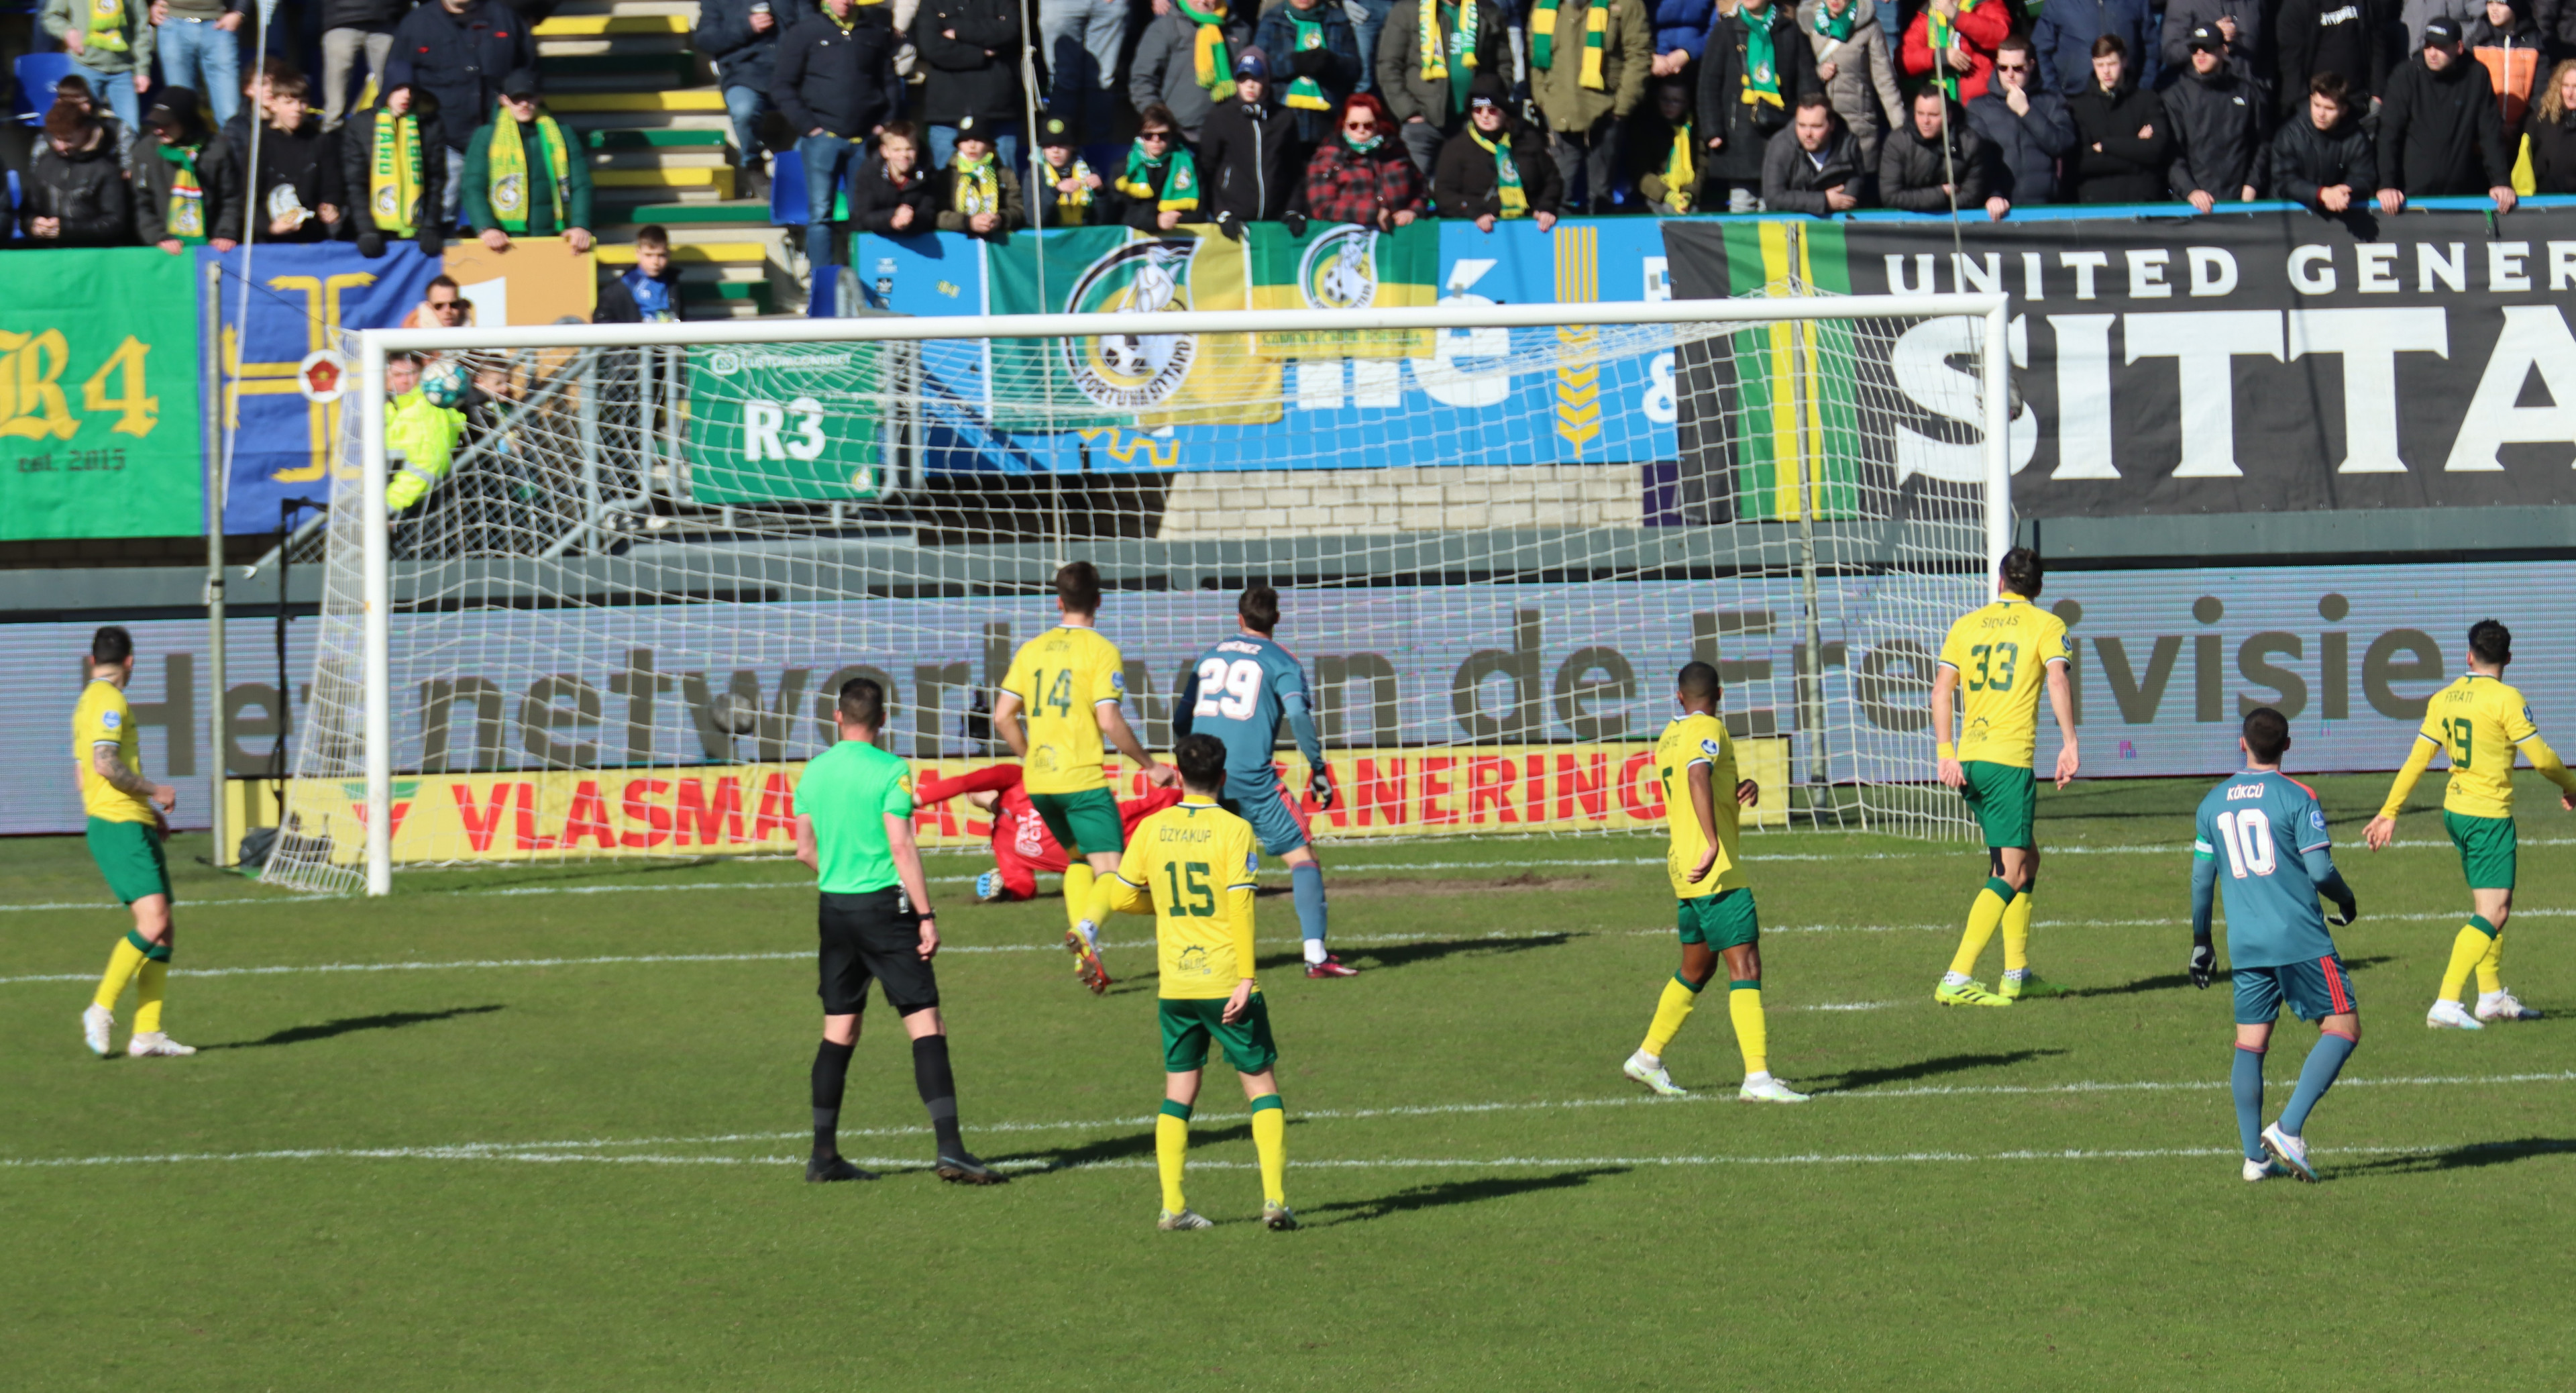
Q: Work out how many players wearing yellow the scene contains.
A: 6